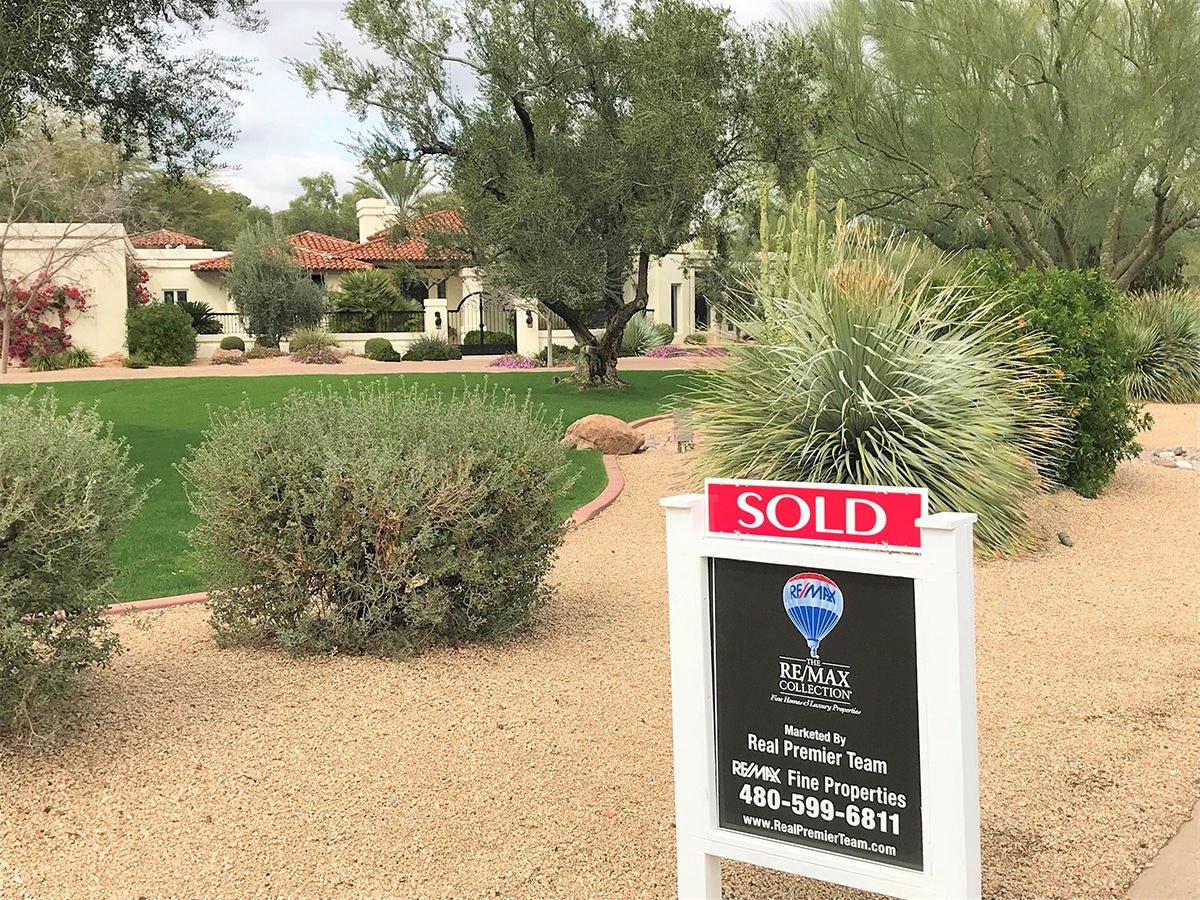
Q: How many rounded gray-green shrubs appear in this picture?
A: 2